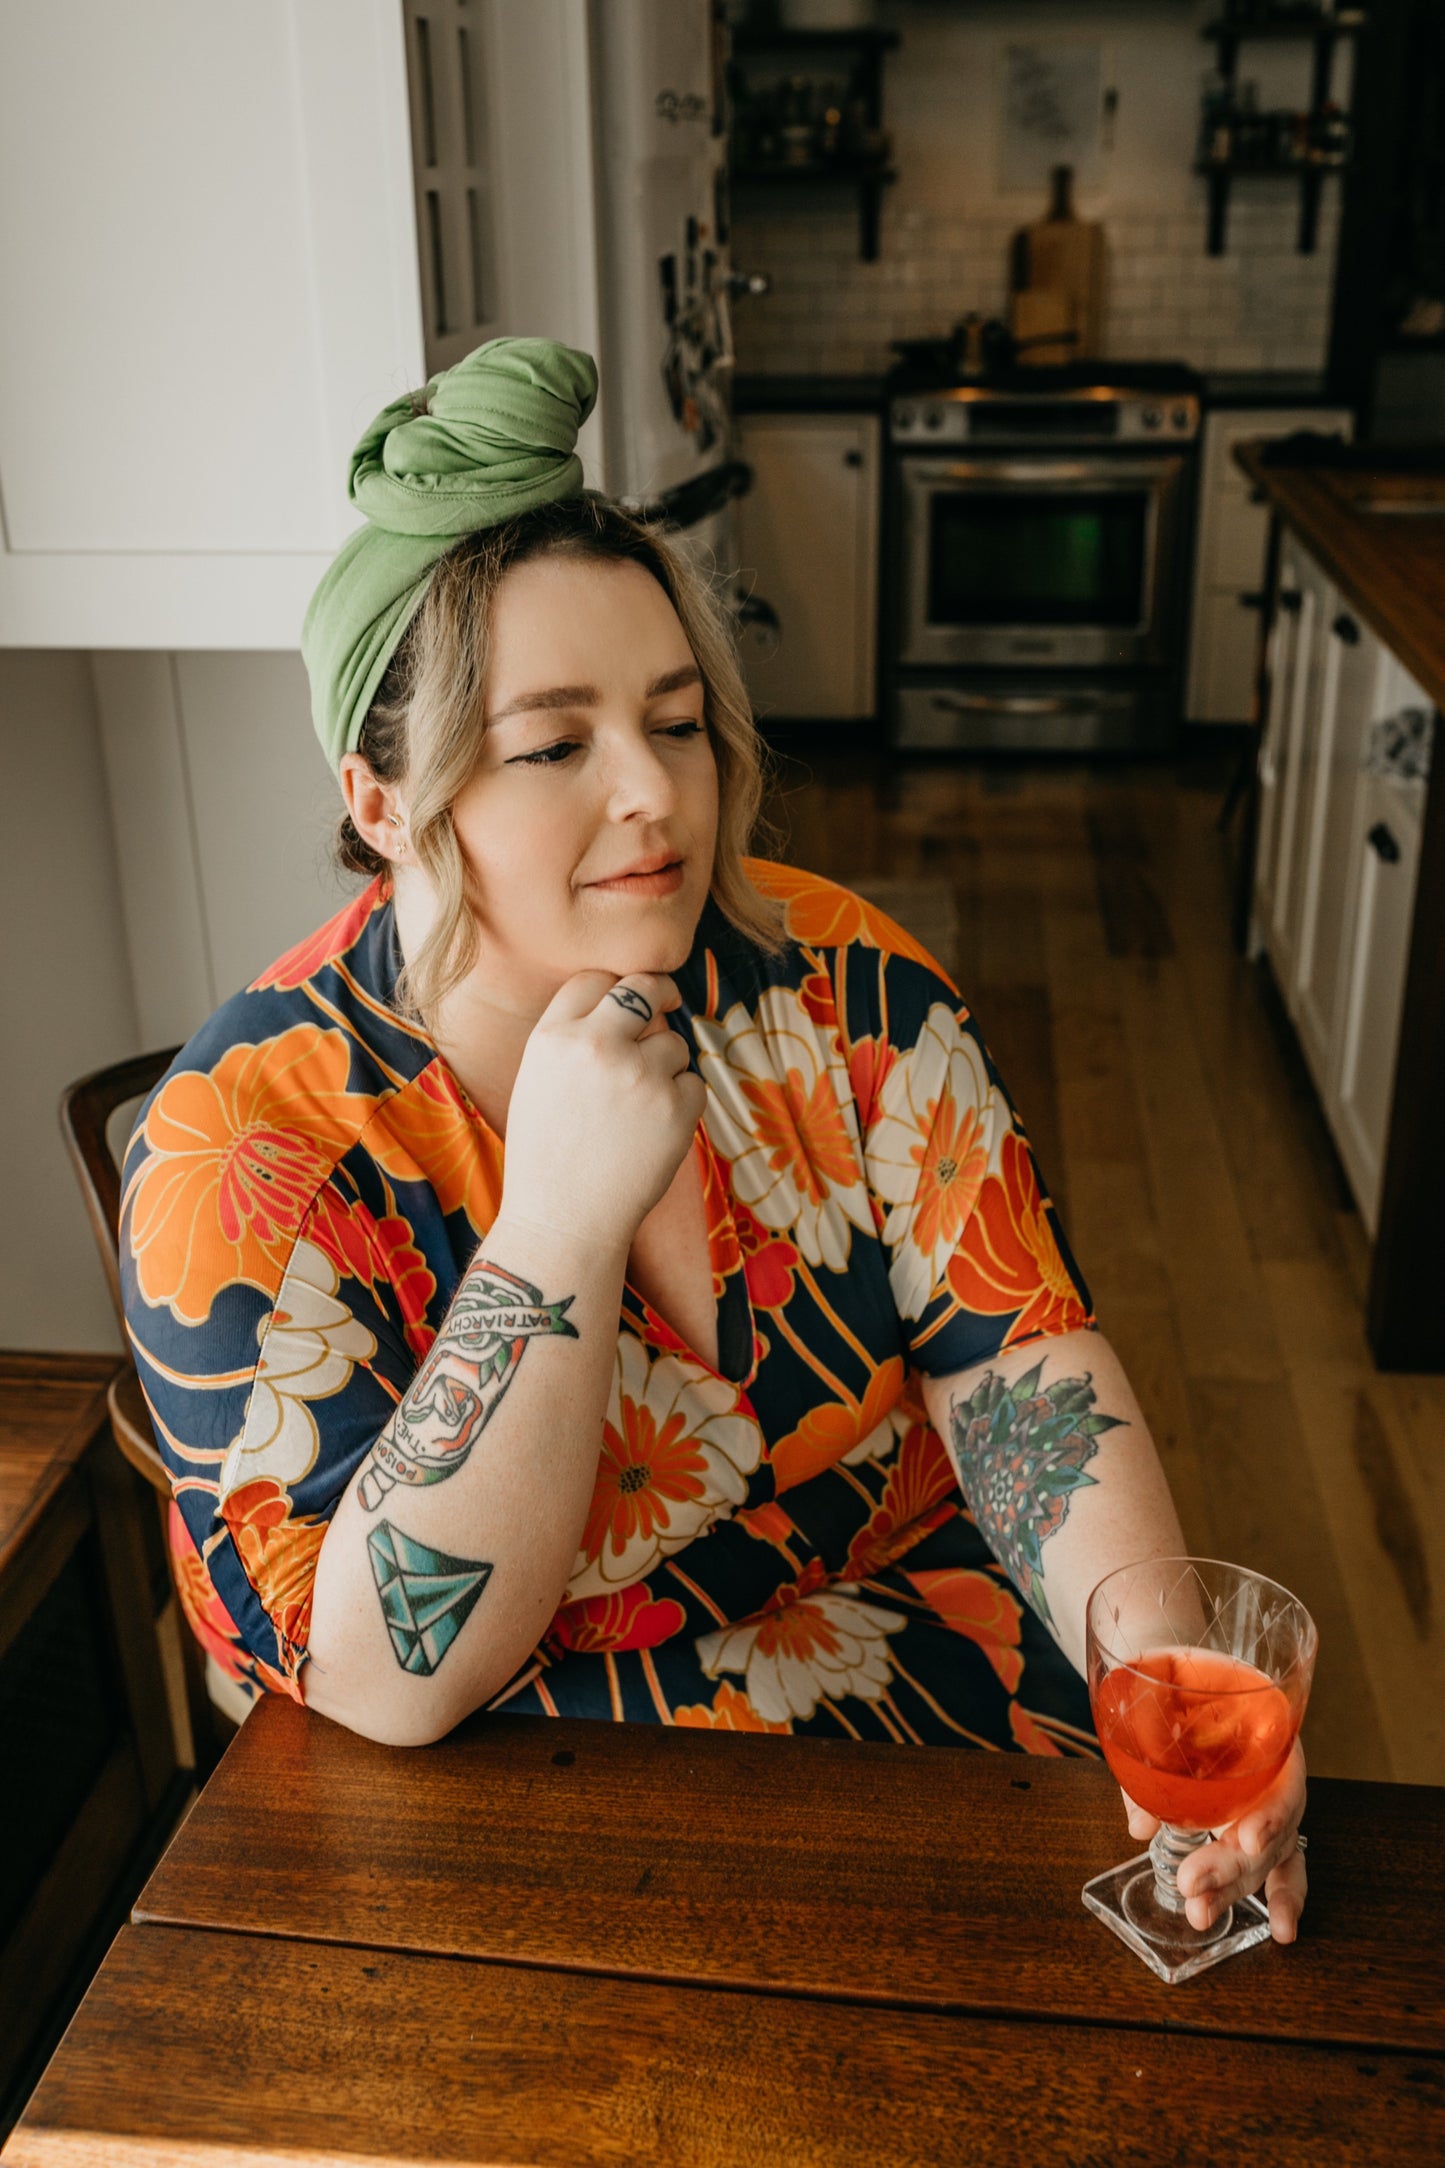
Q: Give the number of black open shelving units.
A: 2